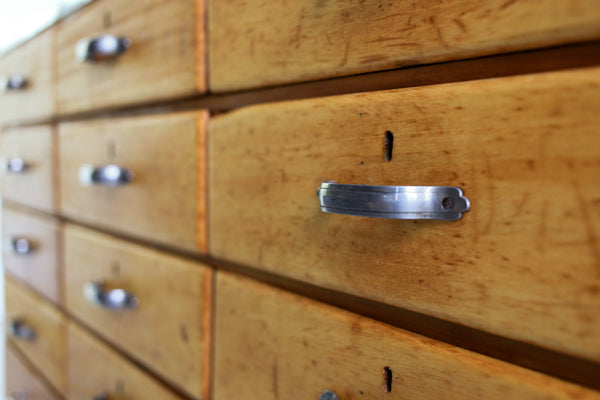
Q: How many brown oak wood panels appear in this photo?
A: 12